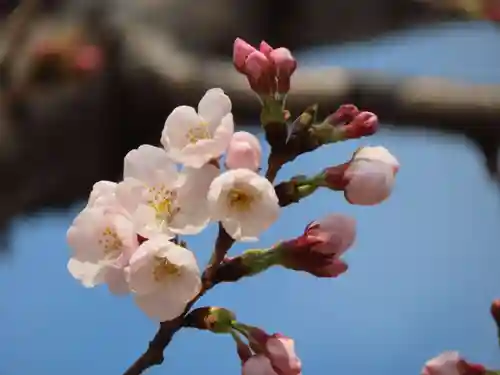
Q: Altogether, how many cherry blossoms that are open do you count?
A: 5